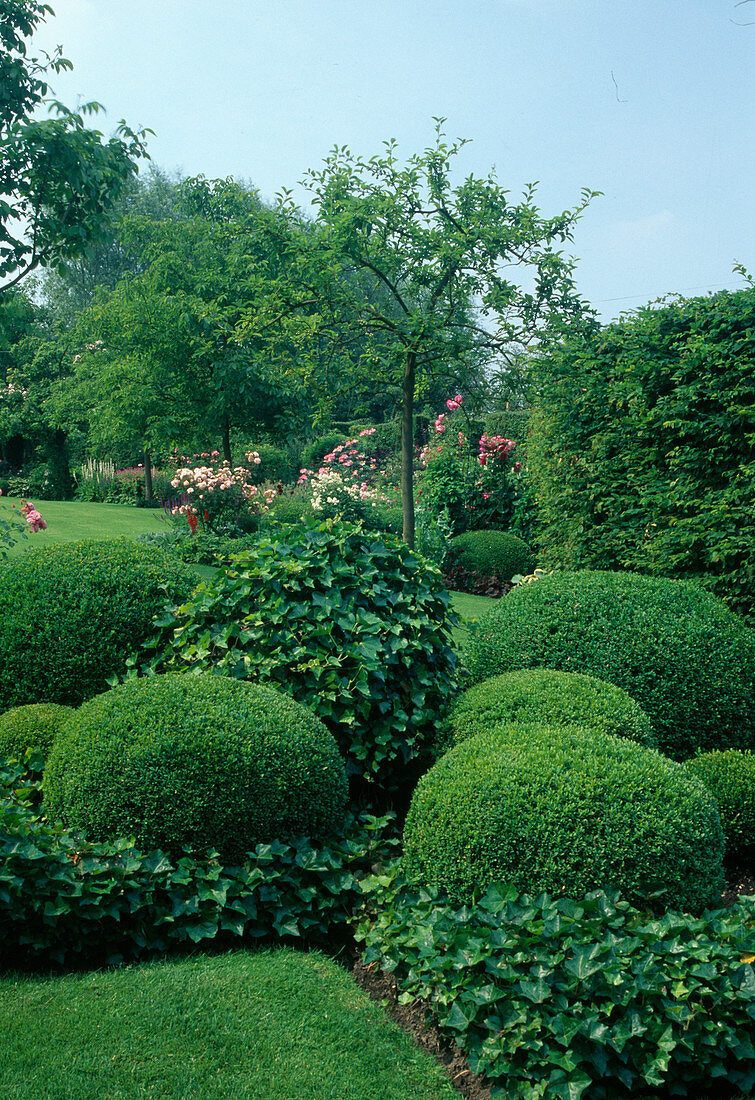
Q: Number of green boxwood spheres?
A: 8